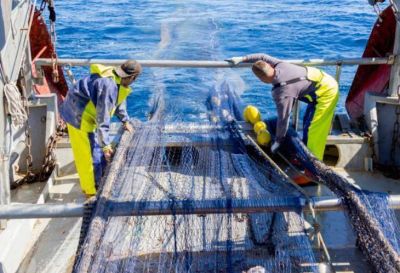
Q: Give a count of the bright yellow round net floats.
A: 3